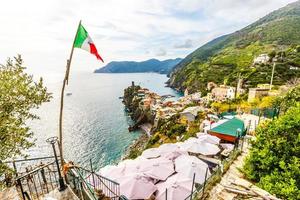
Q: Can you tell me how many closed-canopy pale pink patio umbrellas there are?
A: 0